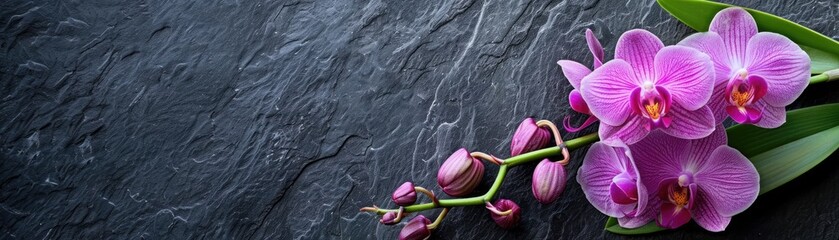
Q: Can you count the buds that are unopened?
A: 7